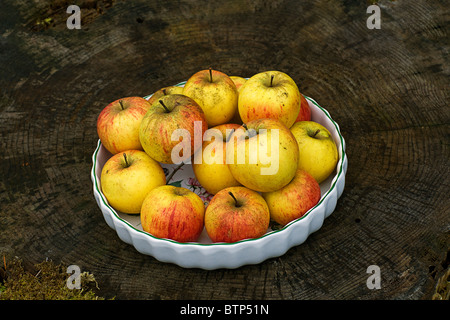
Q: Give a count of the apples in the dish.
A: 14